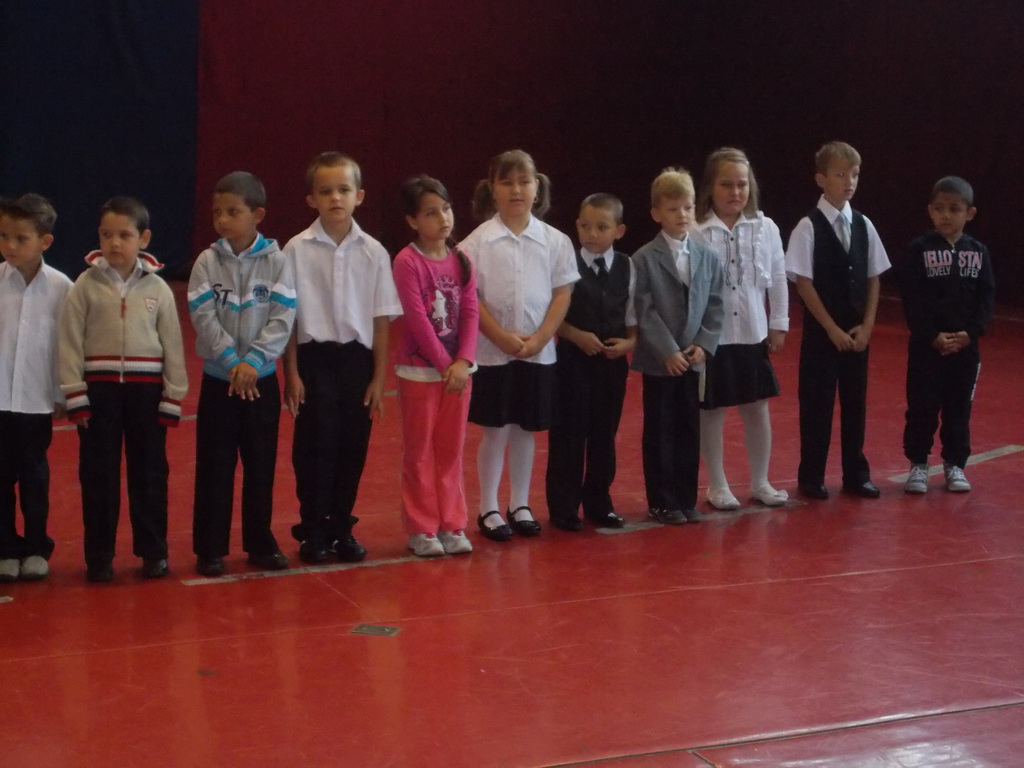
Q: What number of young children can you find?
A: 11